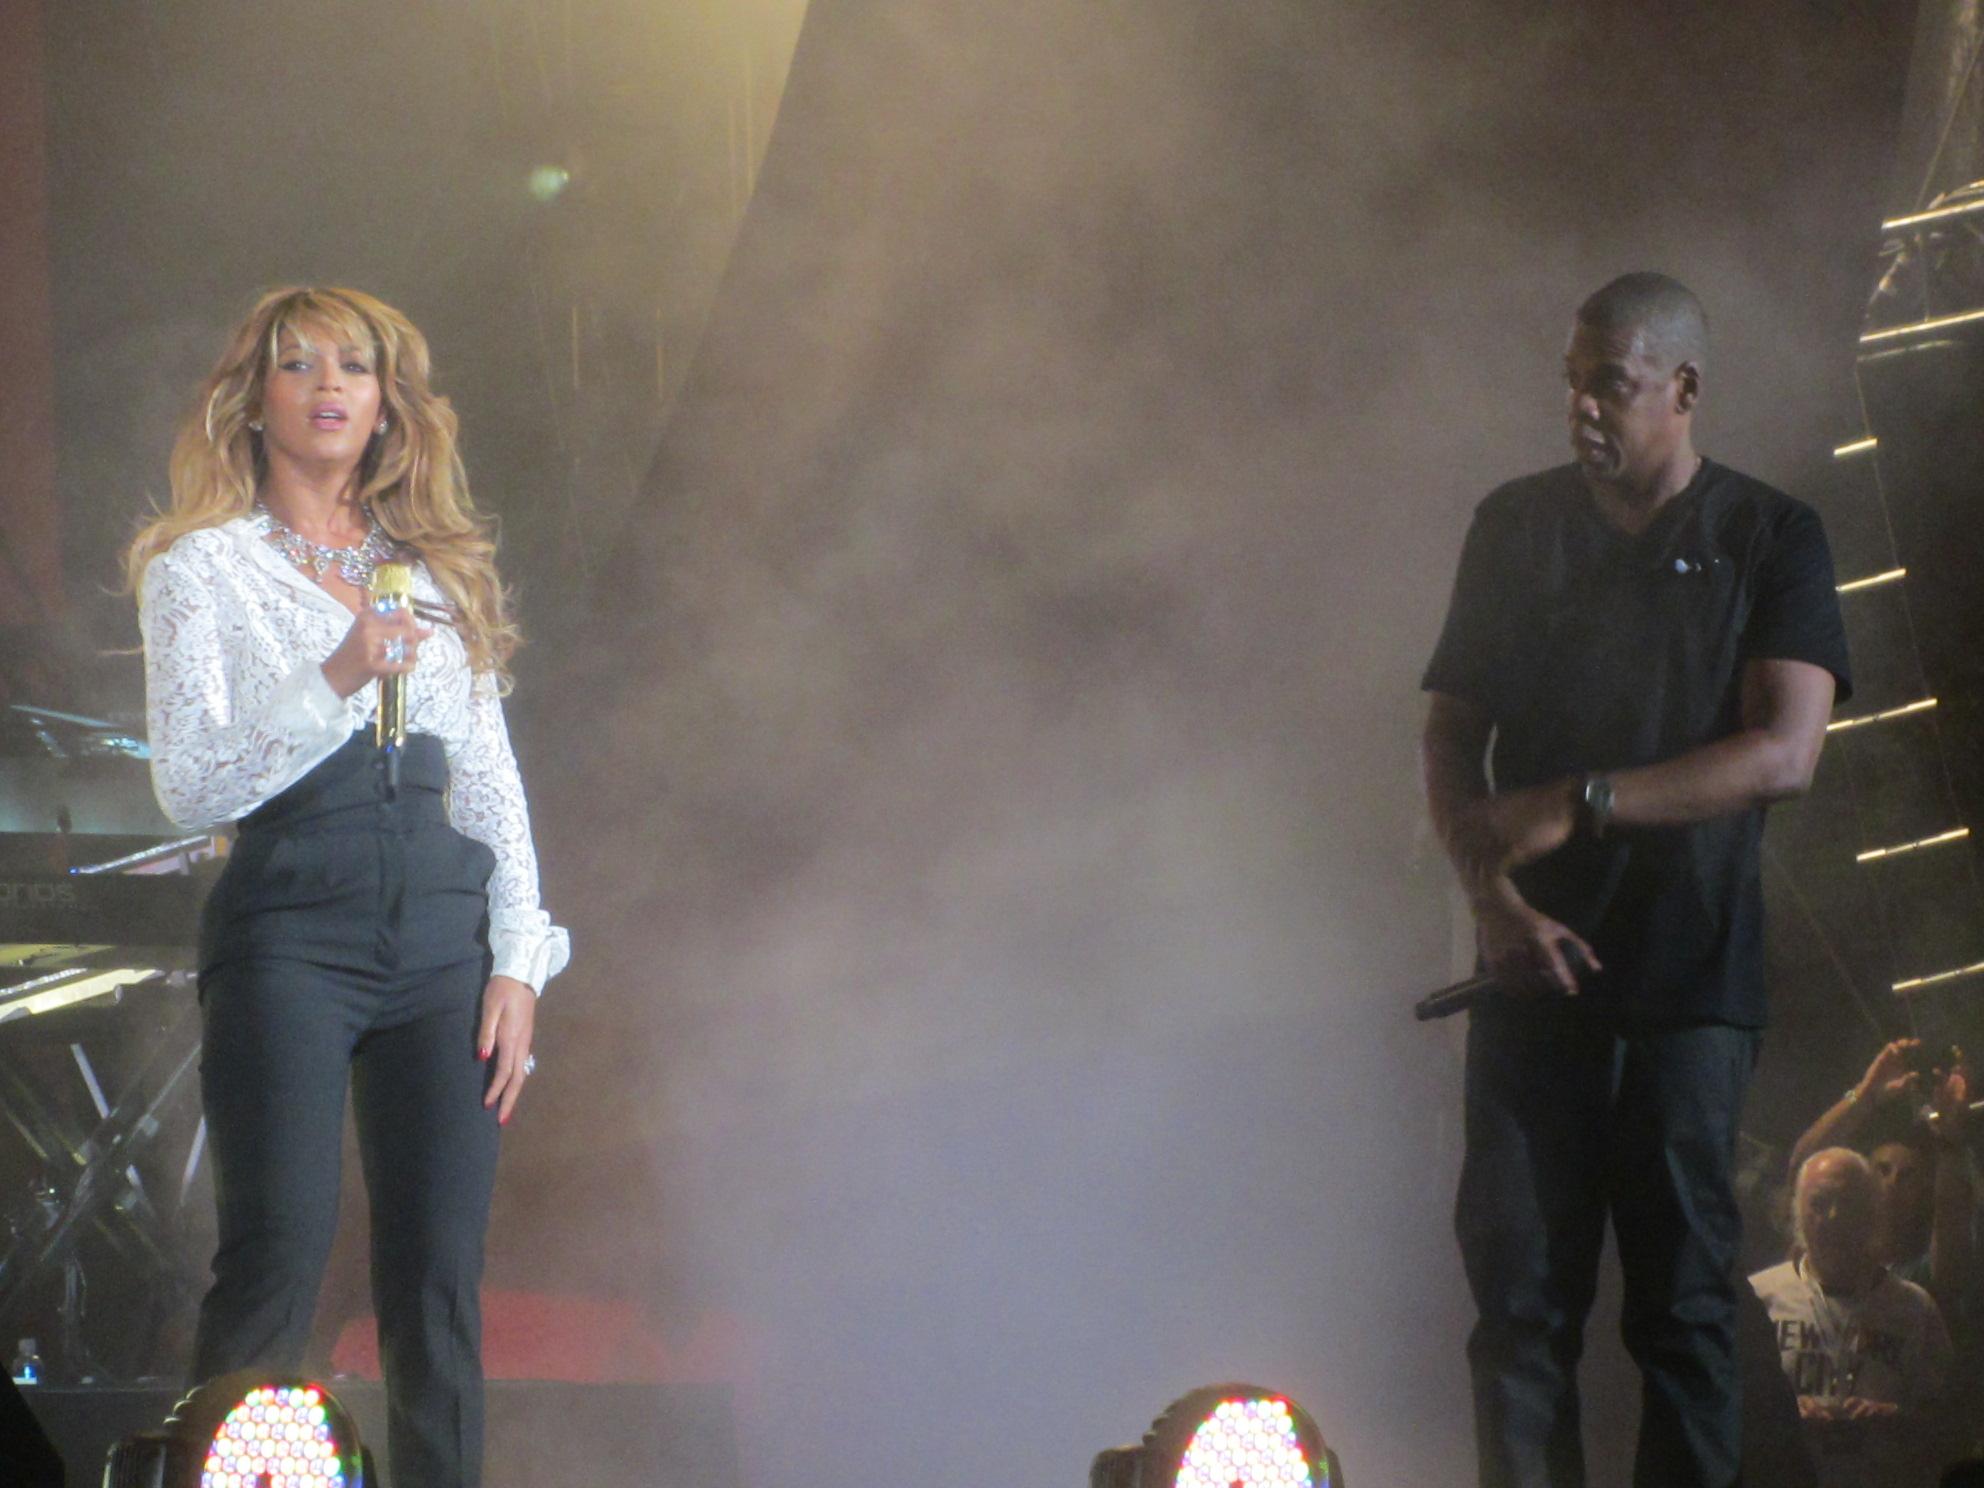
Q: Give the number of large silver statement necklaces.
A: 1